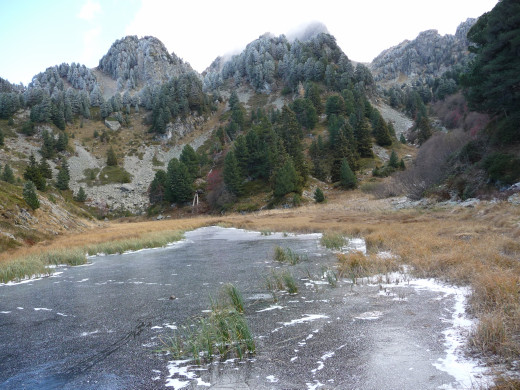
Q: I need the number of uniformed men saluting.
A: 0